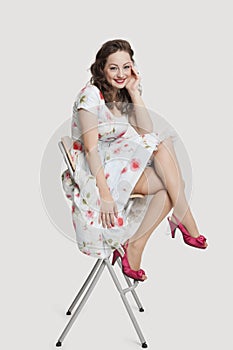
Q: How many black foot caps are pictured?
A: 4